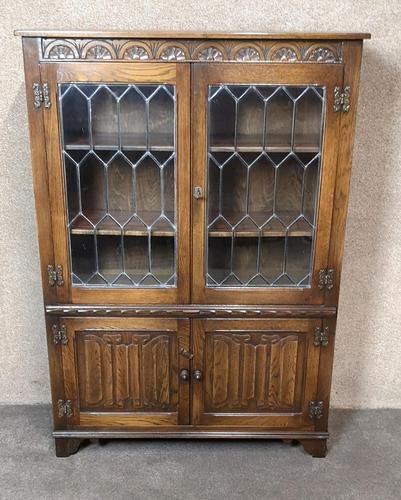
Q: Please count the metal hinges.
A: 8